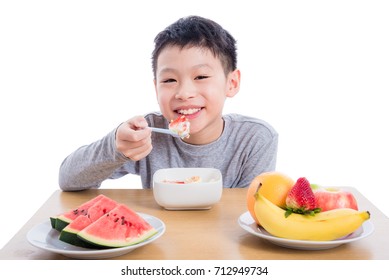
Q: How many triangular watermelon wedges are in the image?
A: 3